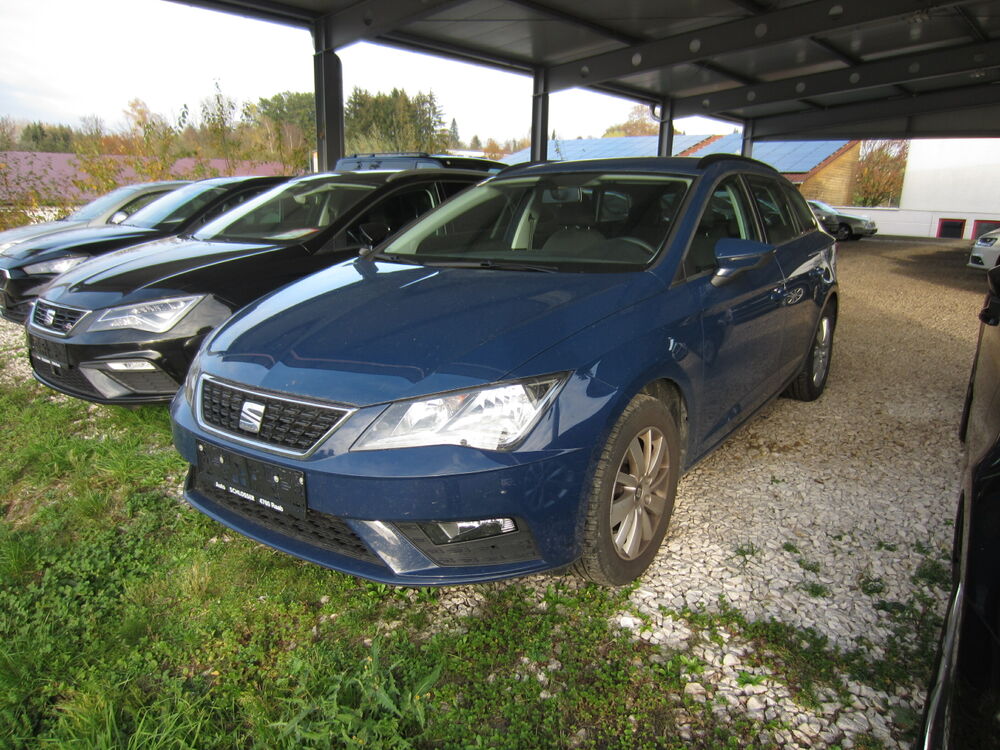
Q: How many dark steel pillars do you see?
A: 4